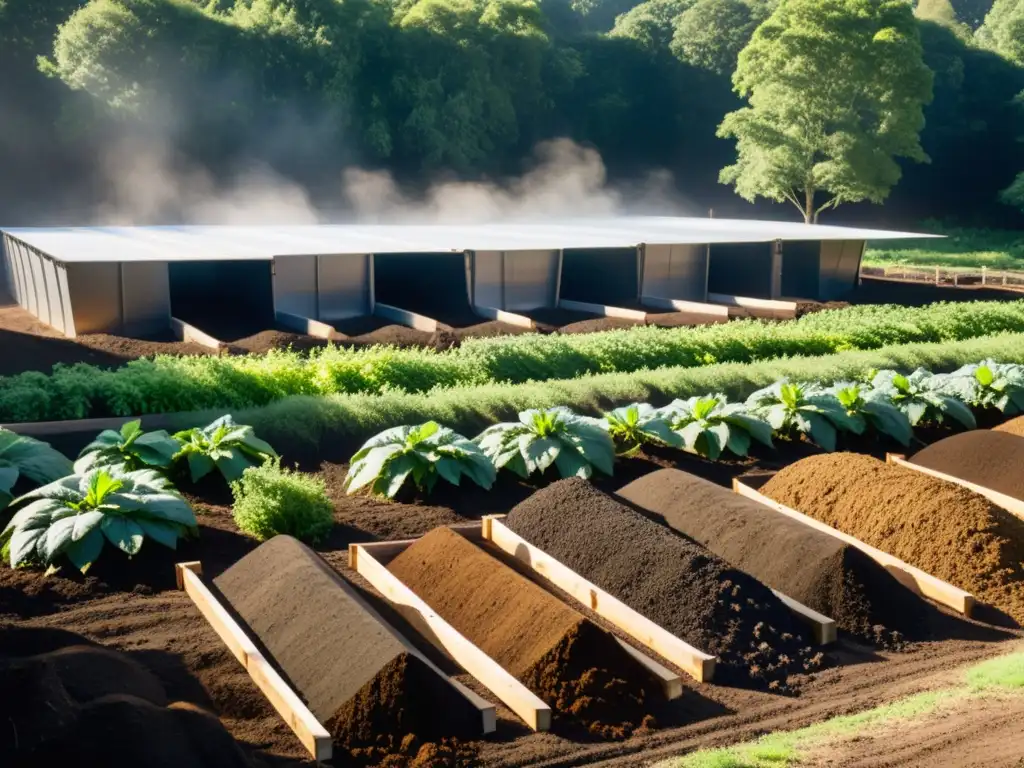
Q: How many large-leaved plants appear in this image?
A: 12